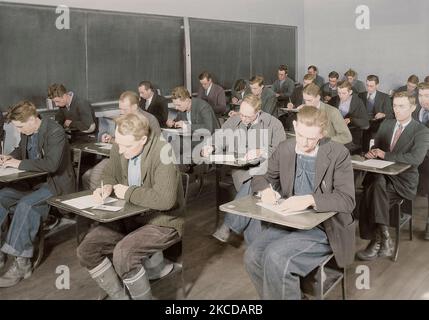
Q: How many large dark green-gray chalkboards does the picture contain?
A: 2